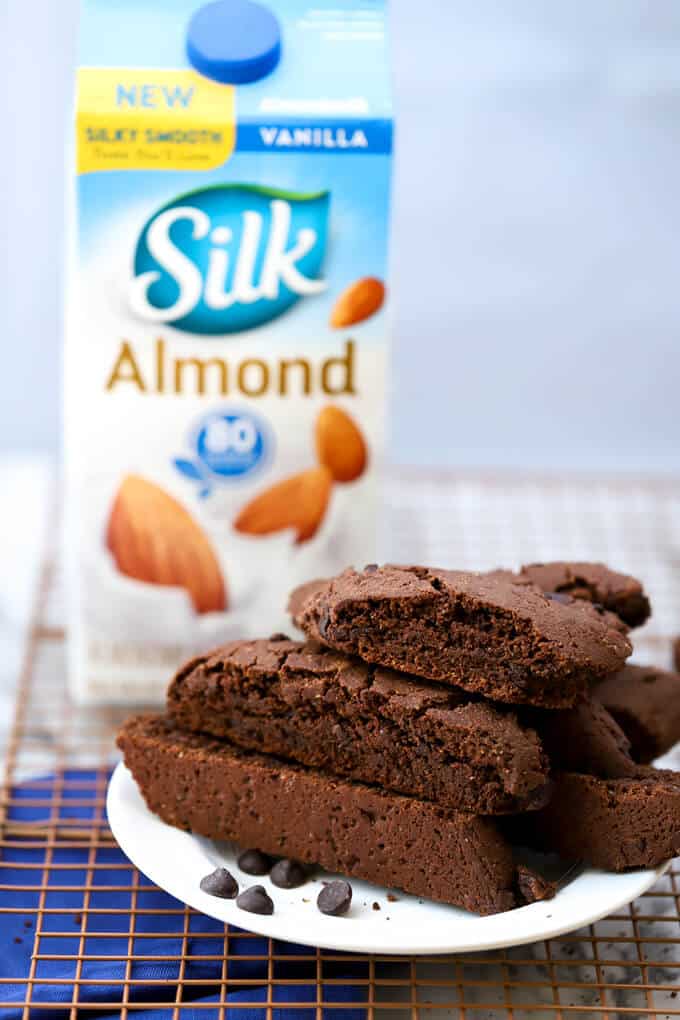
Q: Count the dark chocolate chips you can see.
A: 5